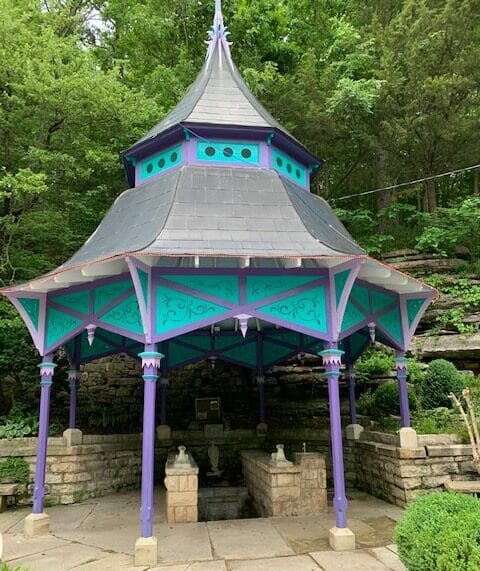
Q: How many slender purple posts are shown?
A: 8